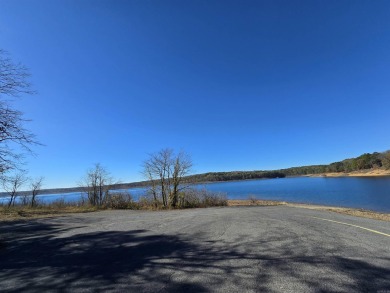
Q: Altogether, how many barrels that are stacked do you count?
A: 0